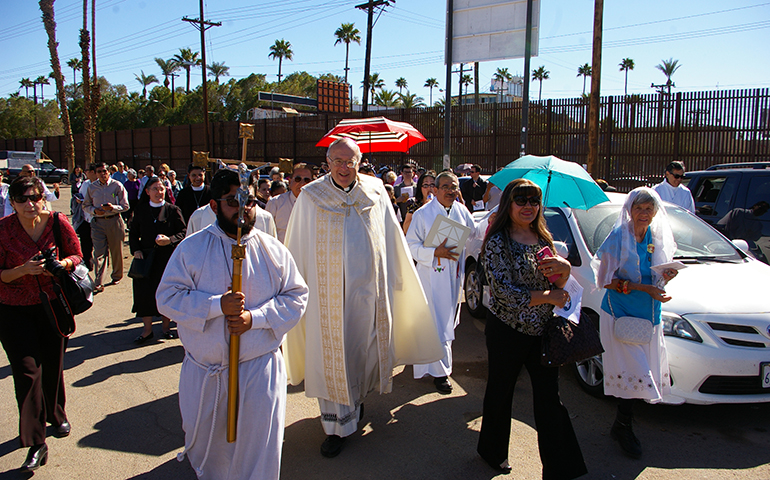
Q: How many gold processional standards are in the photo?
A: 1